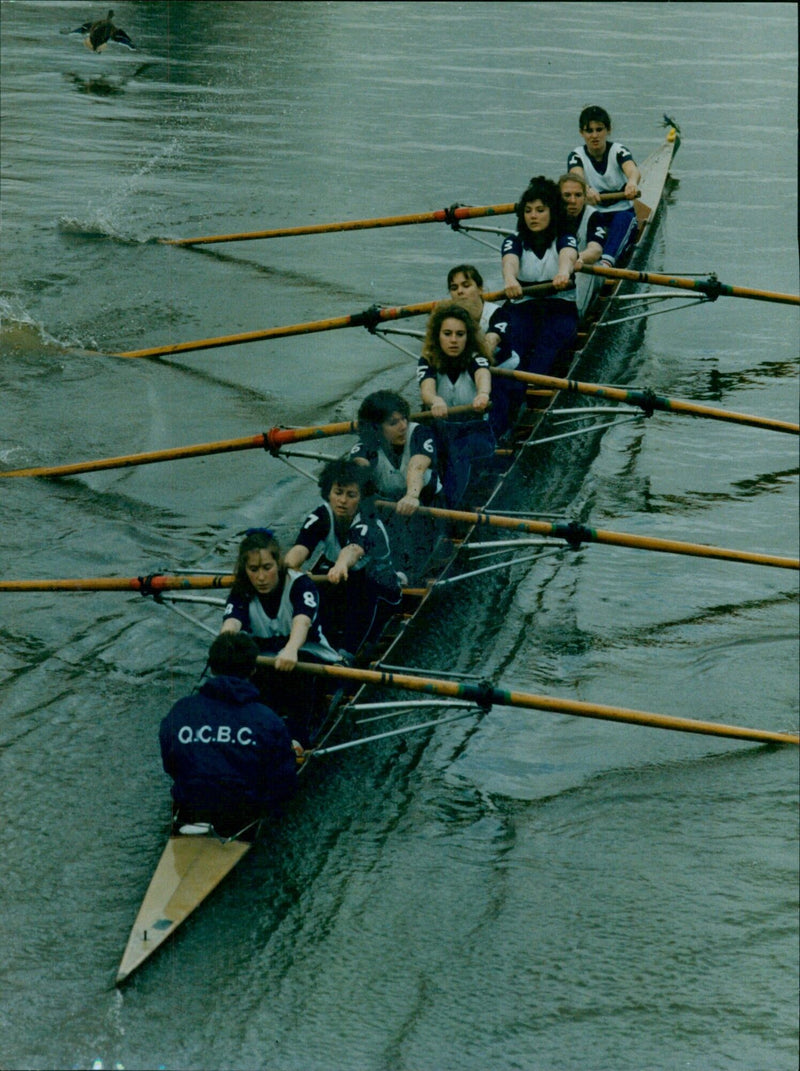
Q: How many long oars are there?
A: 8